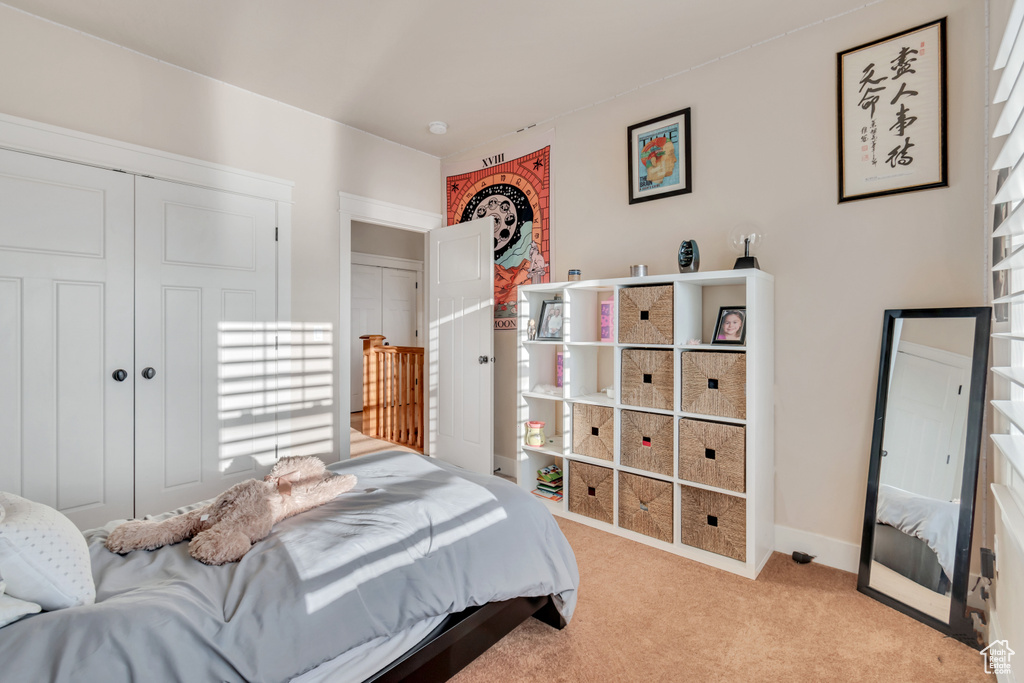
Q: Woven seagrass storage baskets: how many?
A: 9